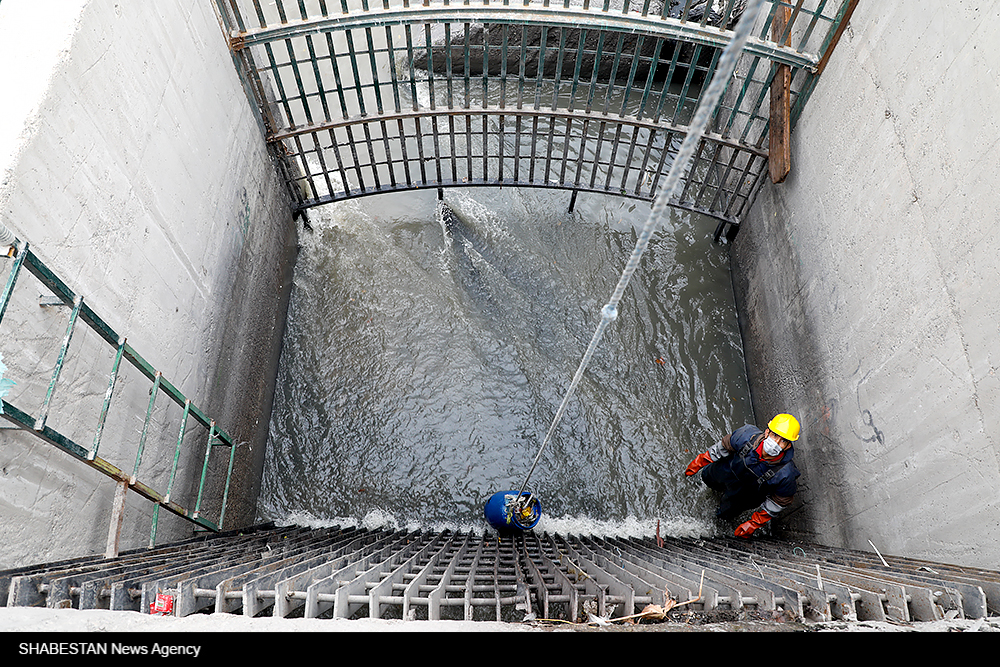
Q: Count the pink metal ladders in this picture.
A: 0